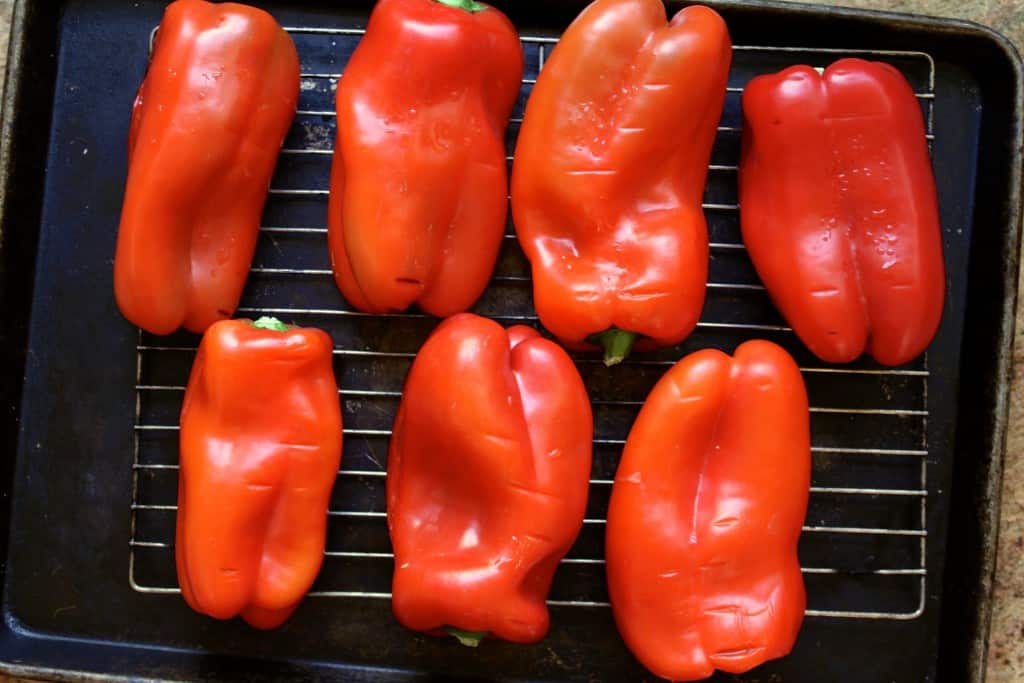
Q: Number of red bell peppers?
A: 7